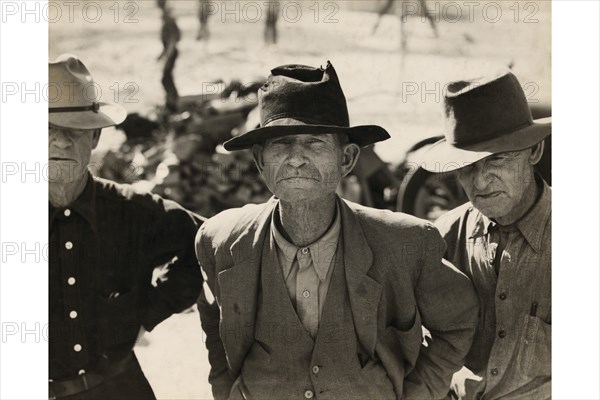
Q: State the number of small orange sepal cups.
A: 0